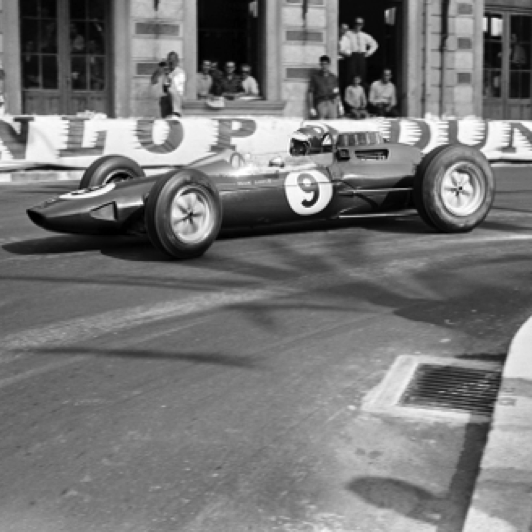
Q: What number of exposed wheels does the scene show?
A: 3